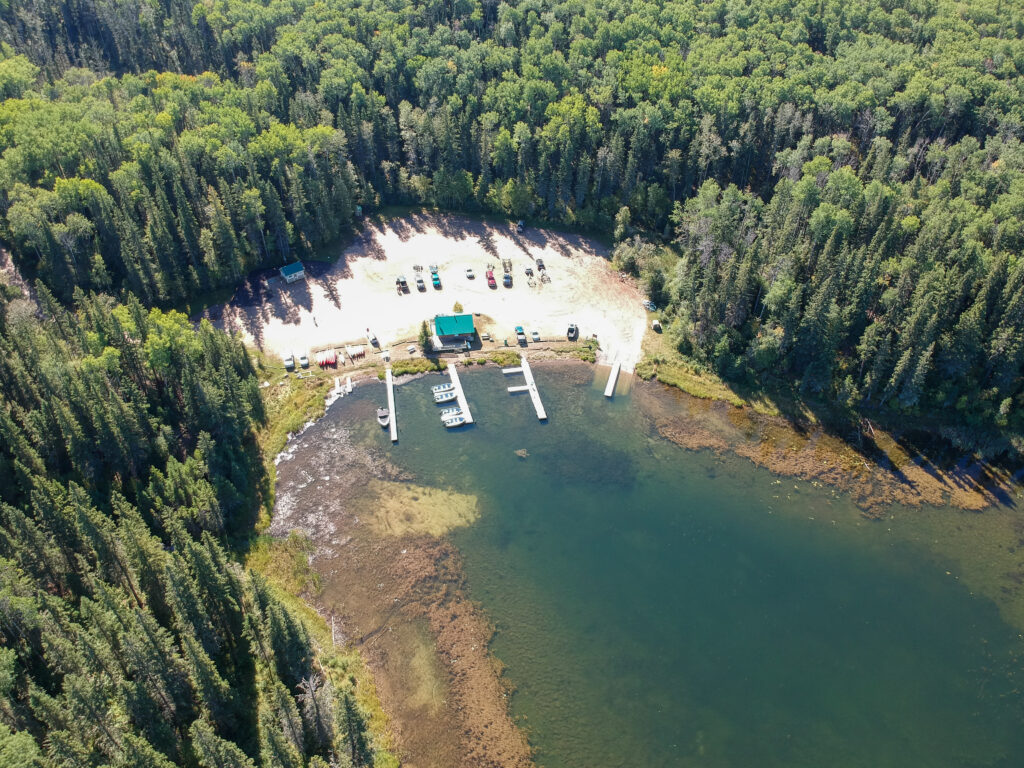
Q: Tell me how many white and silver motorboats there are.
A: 5